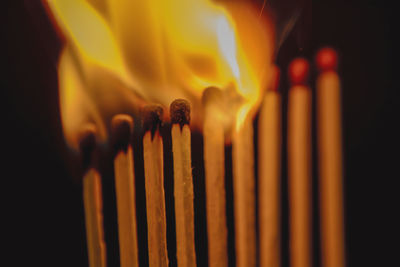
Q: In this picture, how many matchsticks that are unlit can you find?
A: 3